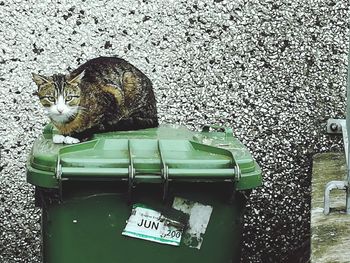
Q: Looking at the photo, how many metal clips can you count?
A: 4